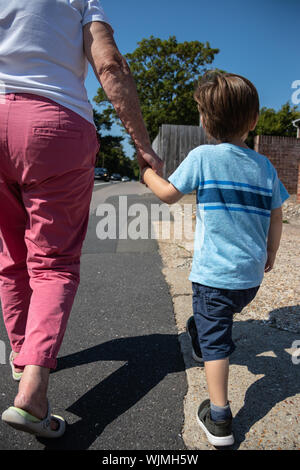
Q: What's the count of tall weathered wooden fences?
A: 1